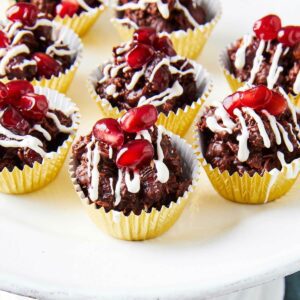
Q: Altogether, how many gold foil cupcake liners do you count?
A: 8